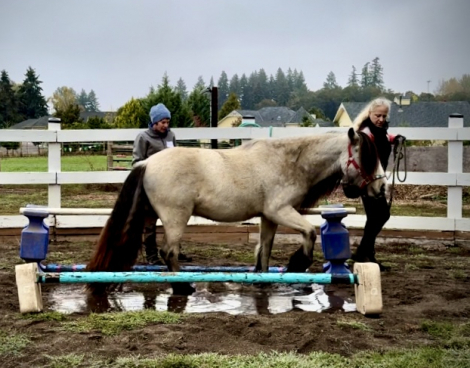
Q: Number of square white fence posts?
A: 3